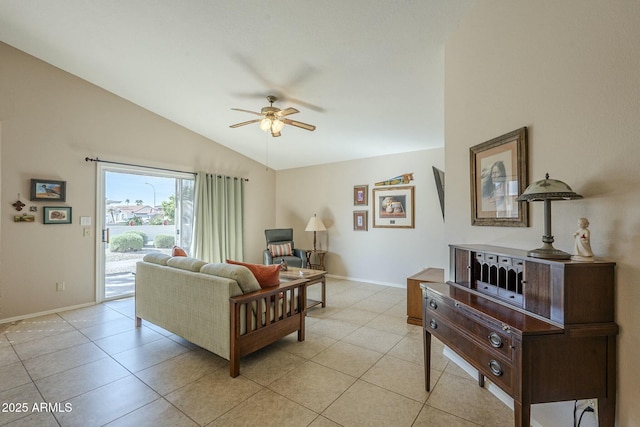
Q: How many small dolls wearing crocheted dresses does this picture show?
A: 0